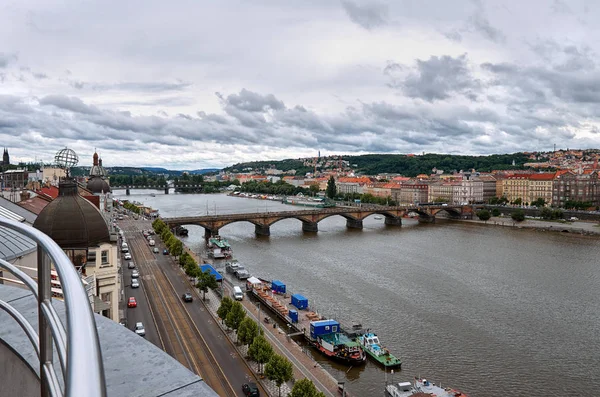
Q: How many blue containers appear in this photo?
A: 4